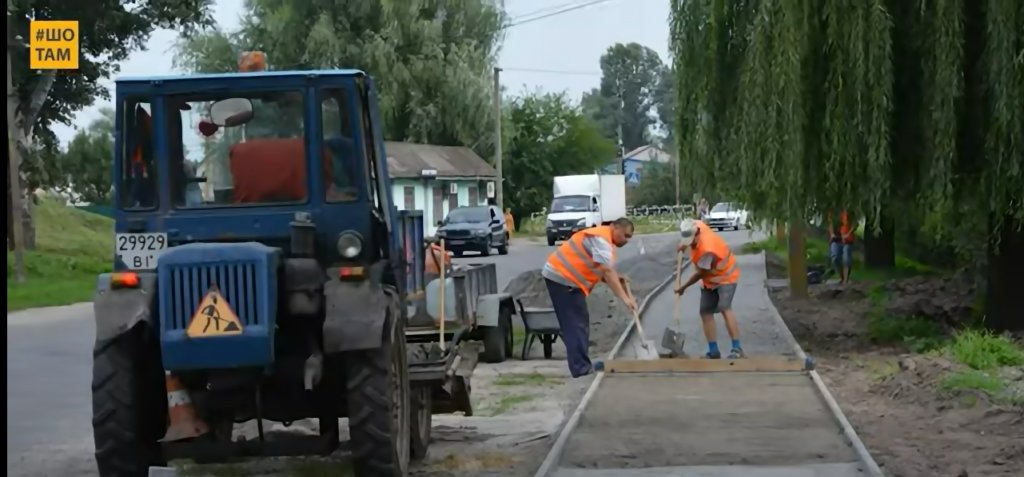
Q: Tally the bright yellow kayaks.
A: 0